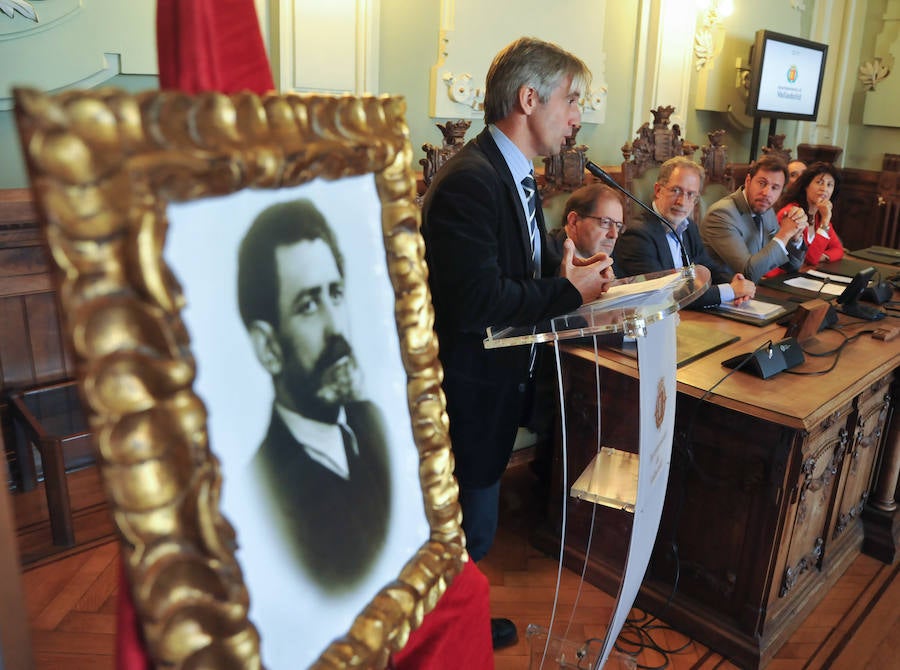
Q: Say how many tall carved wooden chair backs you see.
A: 5